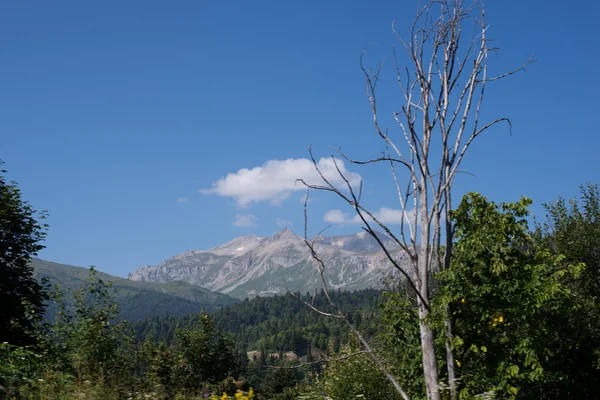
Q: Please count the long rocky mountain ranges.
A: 1